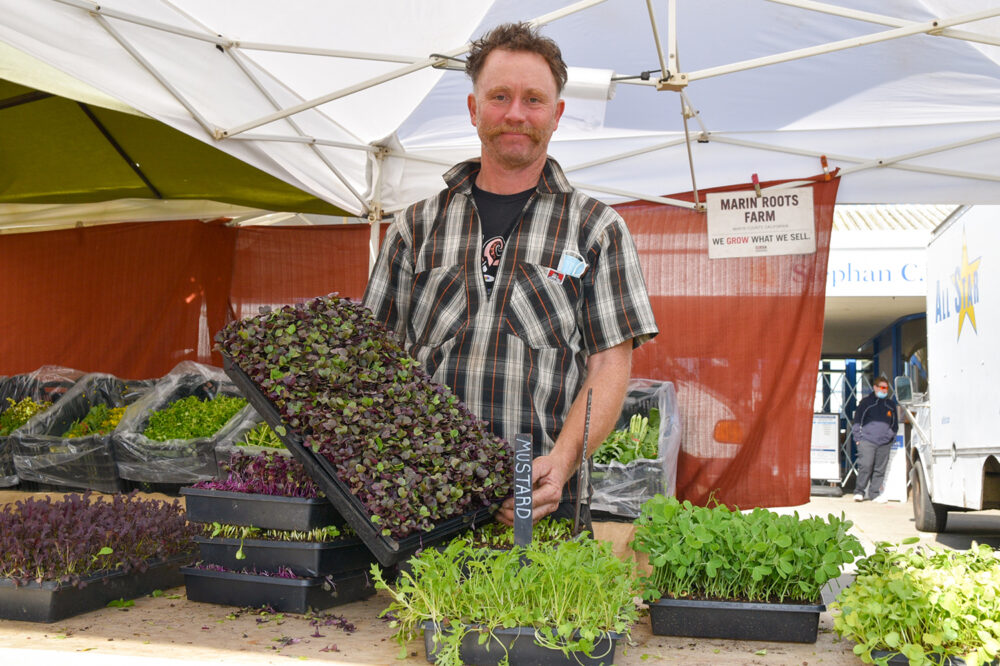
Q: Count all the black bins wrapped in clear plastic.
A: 5